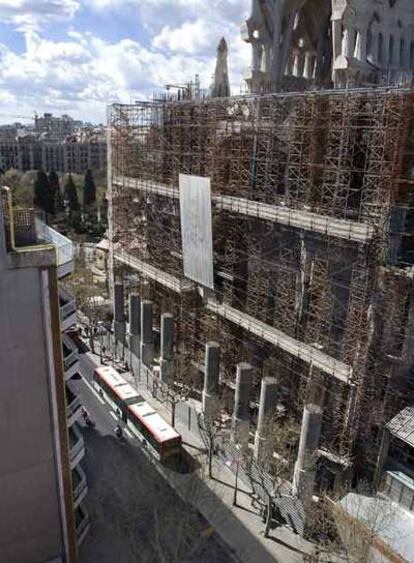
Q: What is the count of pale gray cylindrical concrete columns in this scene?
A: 8